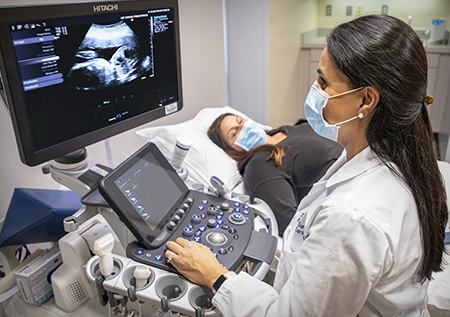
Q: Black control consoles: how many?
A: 1